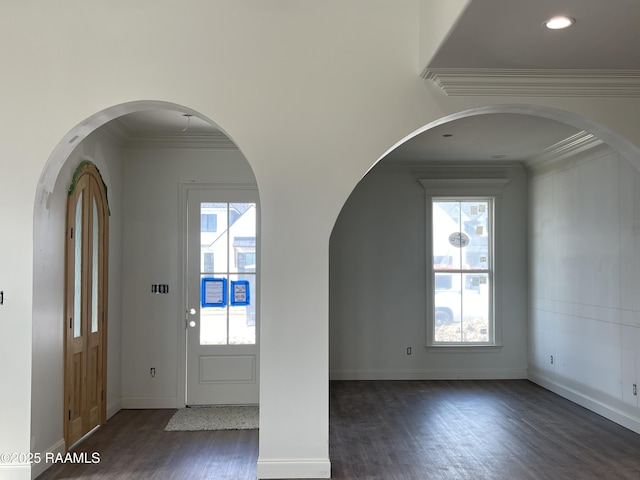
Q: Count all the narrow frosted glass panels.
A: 2